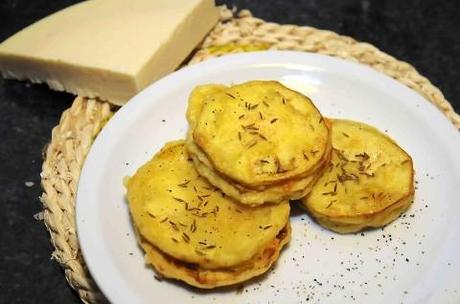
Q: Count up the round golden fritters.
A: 3